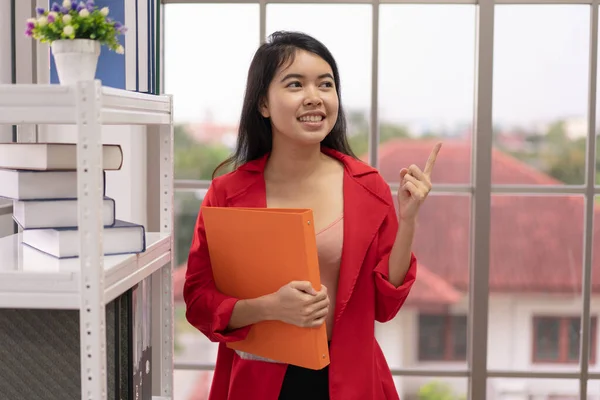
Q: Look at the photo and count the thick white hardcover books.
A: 4